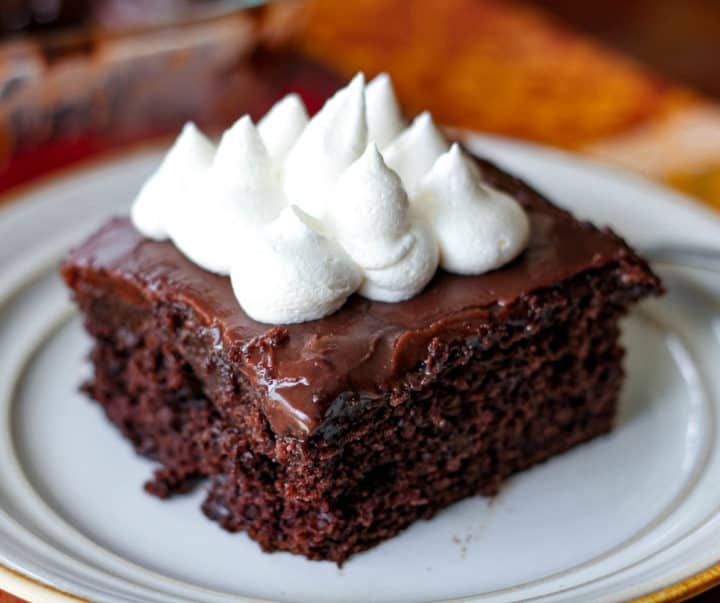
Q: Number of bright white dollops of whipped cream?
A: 9